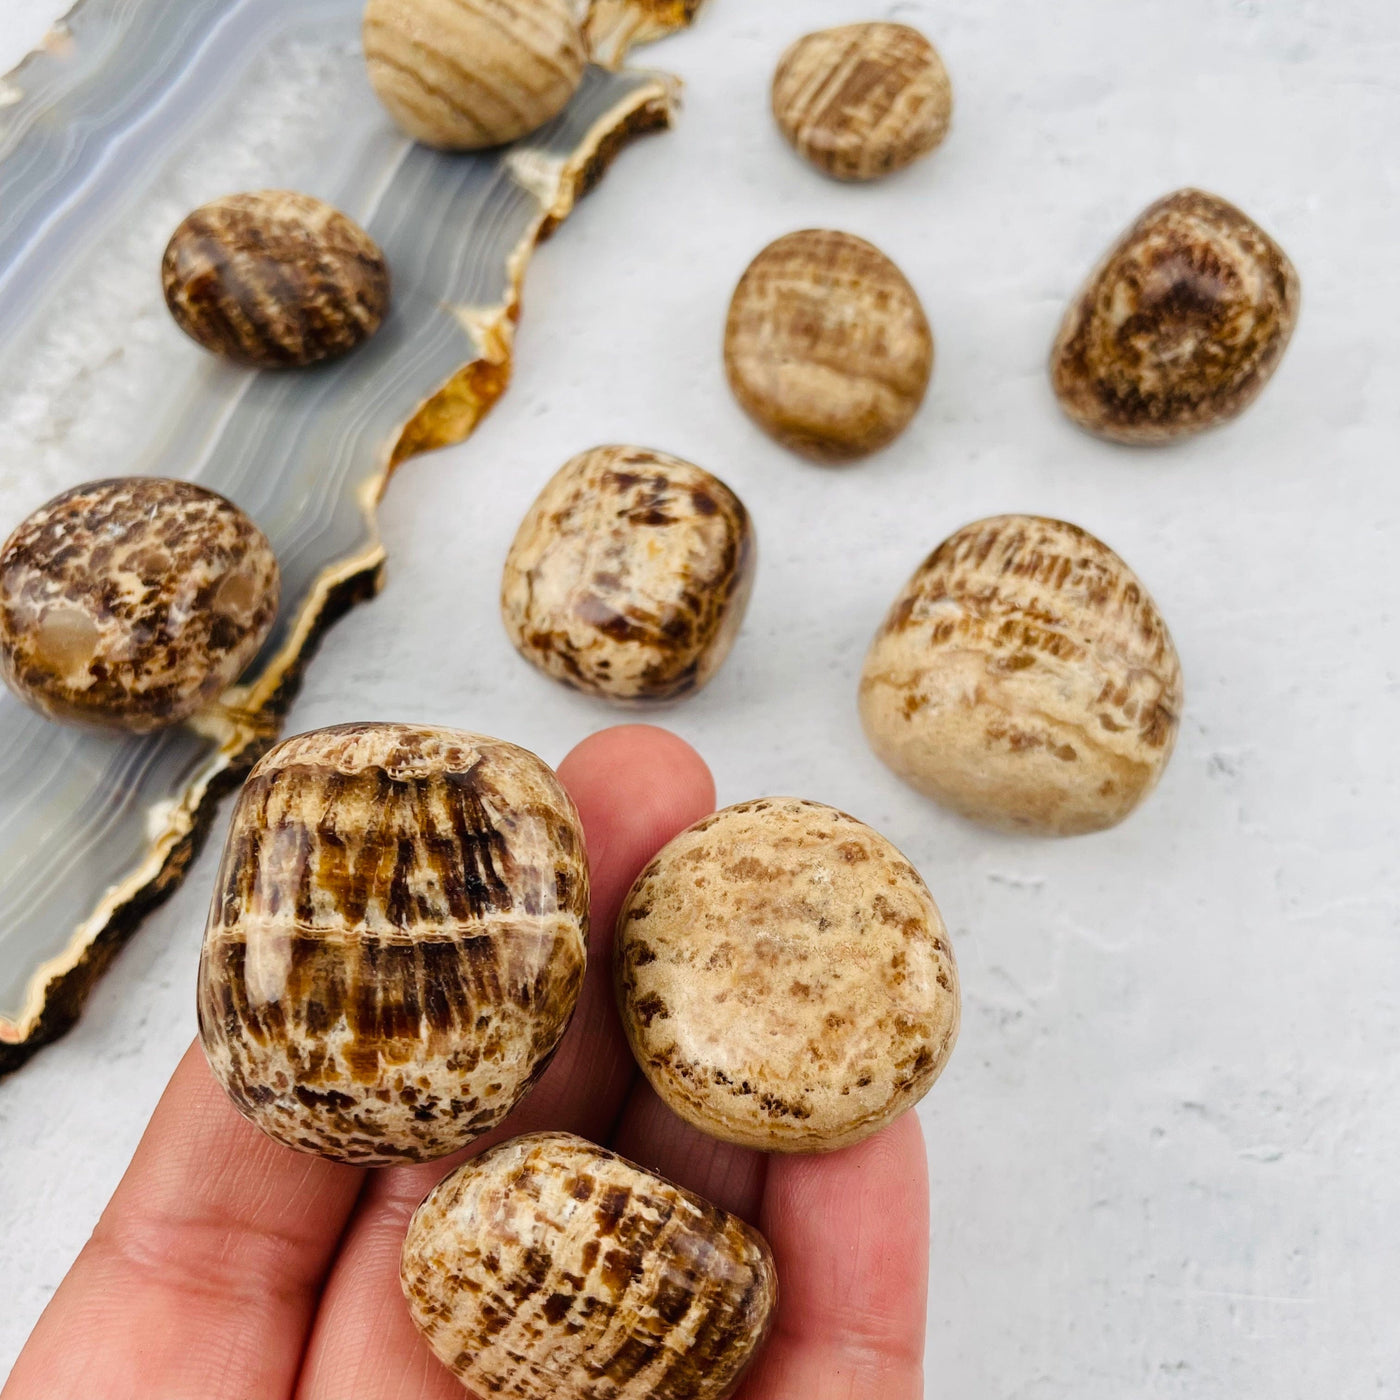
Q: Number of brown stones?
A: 11